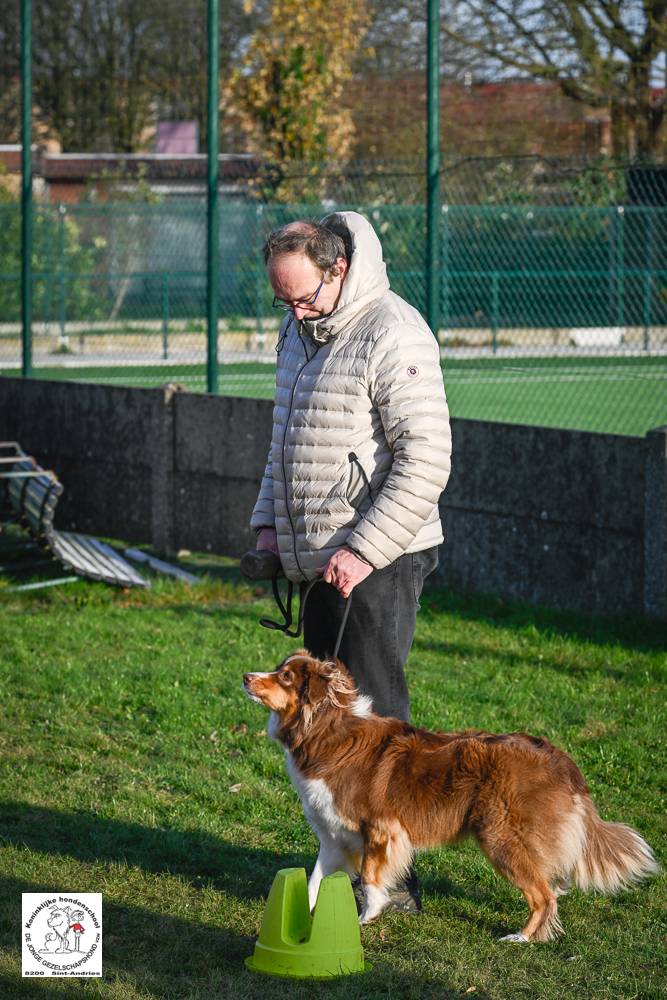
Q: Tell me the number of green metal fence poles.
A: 3